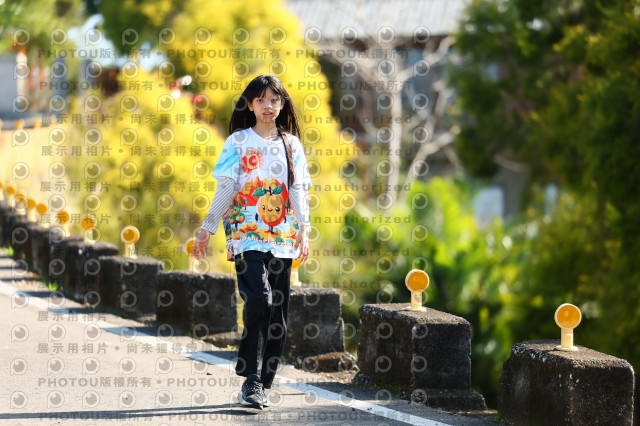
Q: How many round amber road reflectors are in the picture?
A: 12